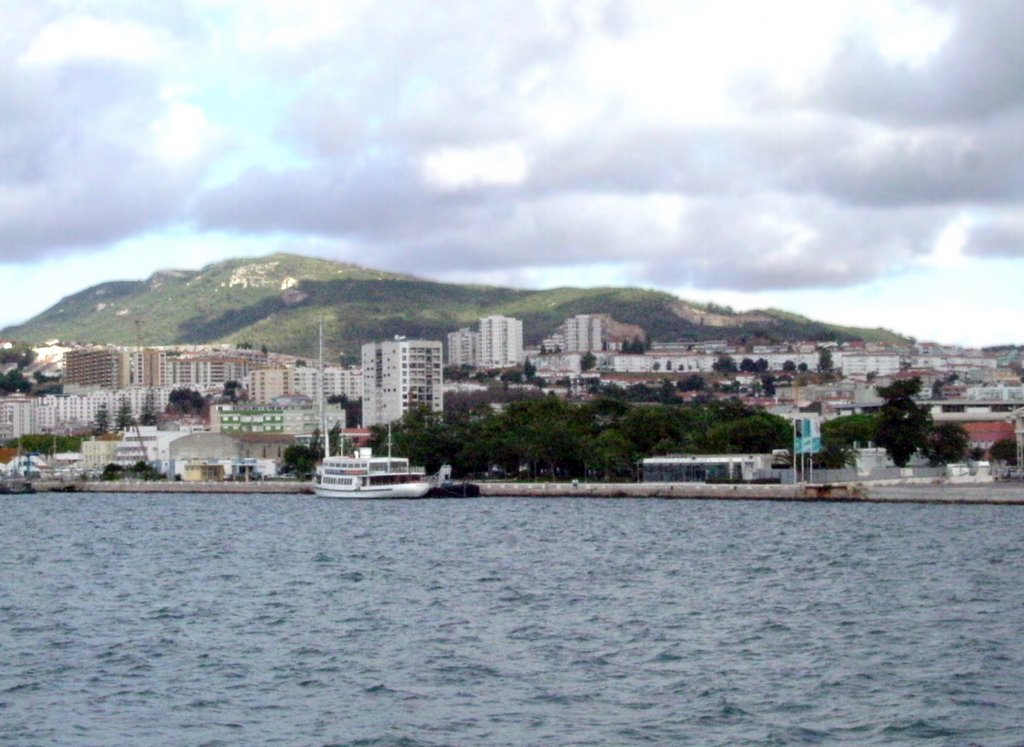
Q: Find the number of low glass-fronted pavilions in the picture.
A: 1